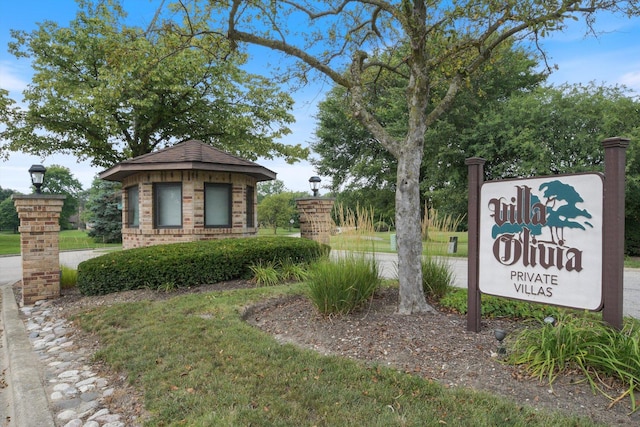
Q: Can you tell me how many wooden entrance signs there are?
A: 1